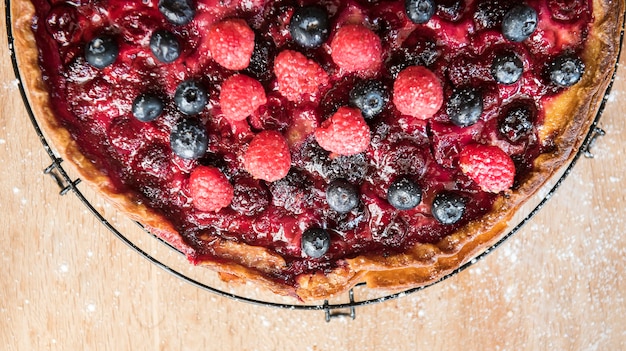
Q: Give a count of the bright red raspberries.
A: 9